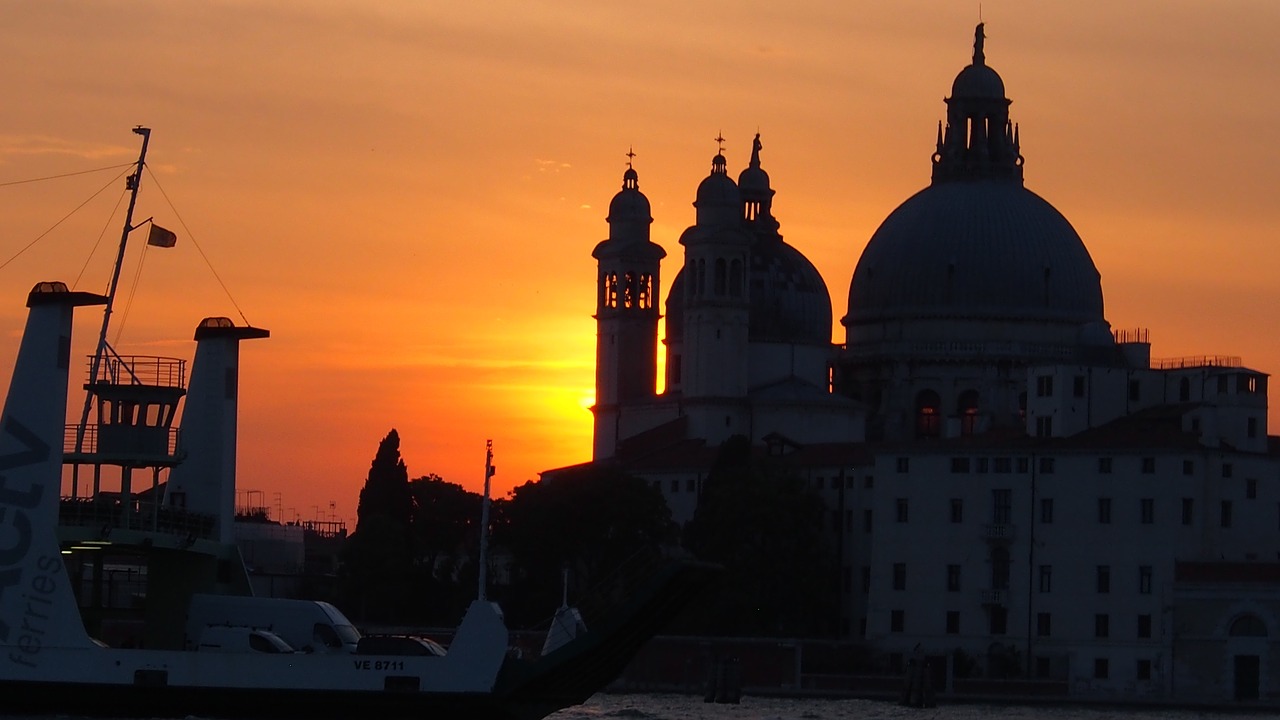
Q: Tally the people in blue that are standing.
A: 0